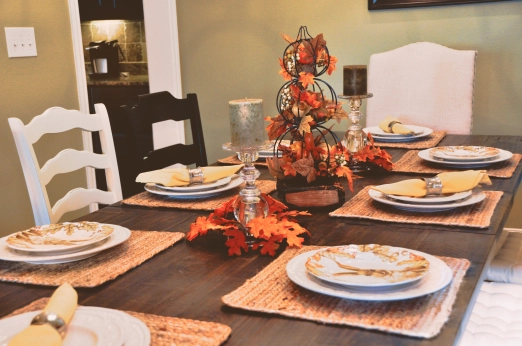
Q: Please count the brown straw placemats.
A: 8